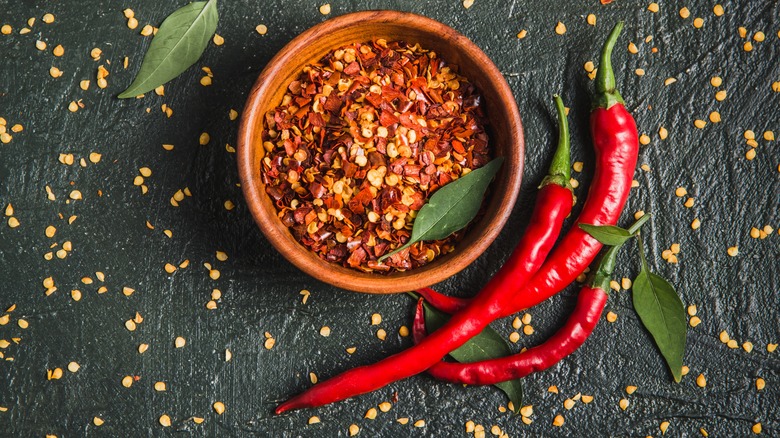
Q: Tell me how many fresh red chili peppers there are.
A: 3